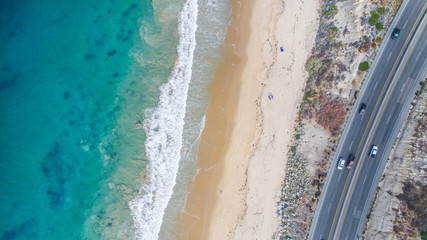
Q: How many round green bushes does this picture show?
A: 5